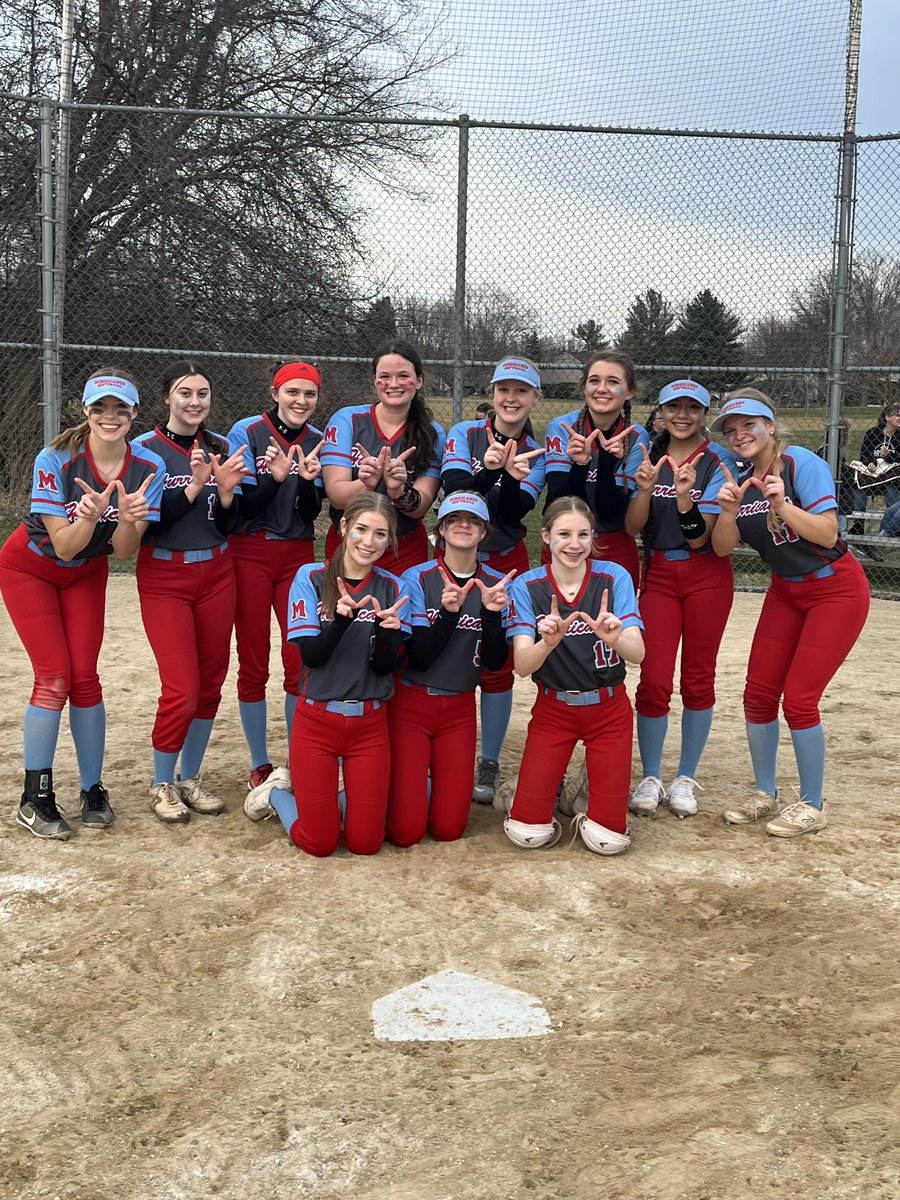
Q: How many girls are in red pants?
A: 11